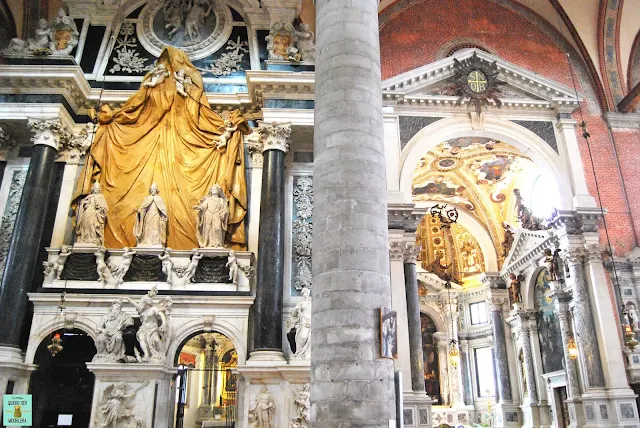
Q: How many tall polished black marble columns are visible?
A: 2